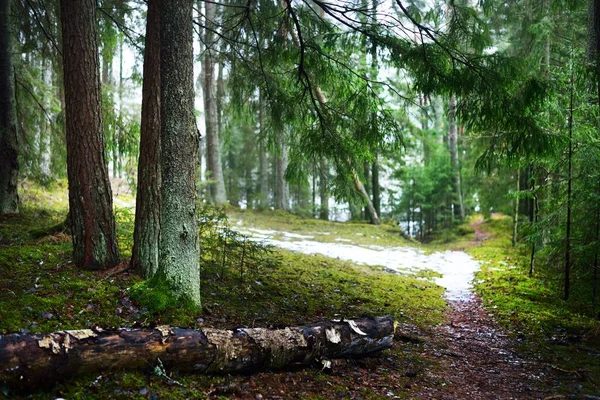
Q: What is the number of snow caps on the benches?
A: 0